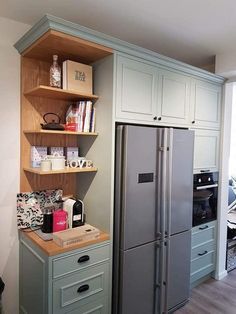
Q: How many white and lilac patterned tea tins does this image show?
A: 3